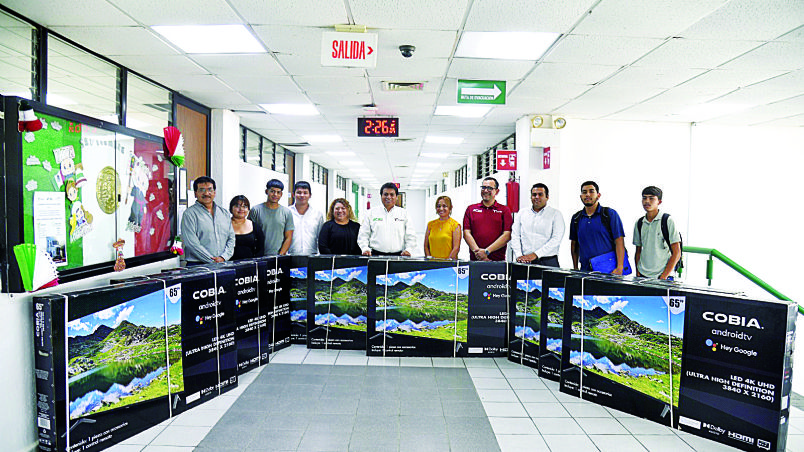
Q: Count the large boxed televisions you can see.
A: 9